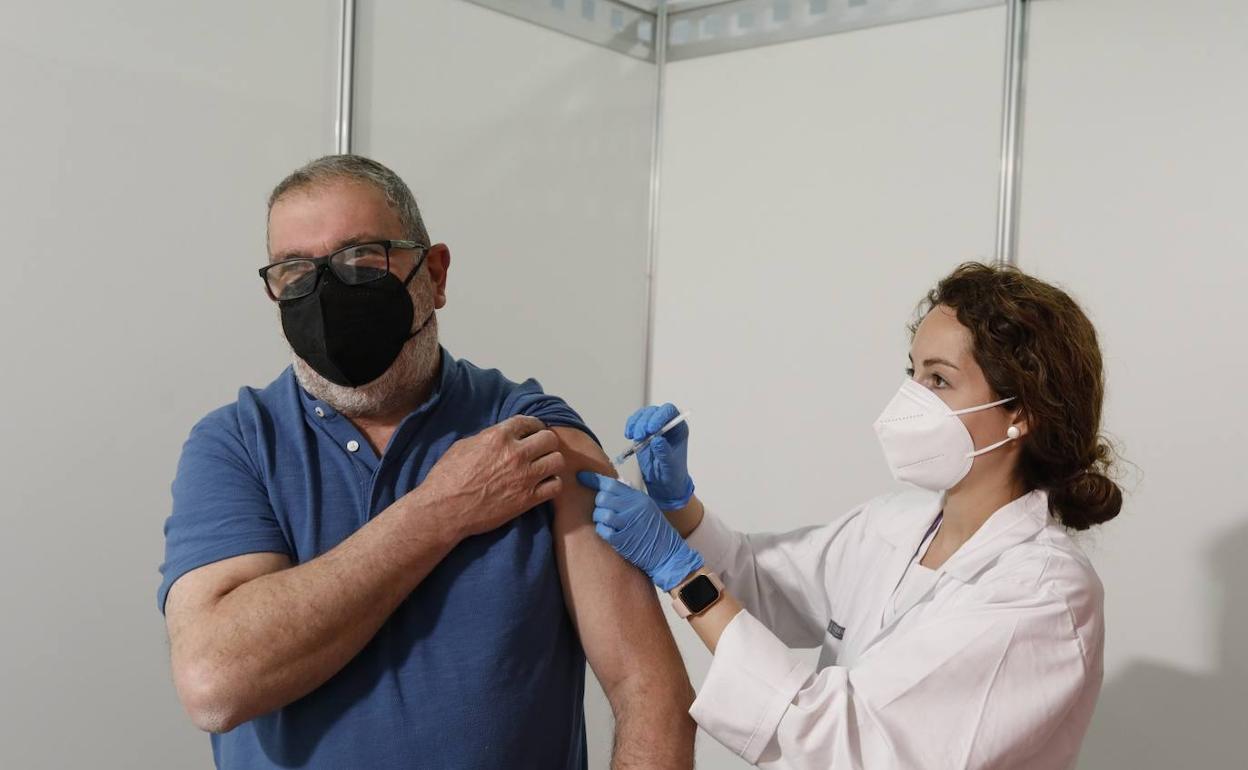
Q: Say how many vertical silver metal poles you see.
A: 3